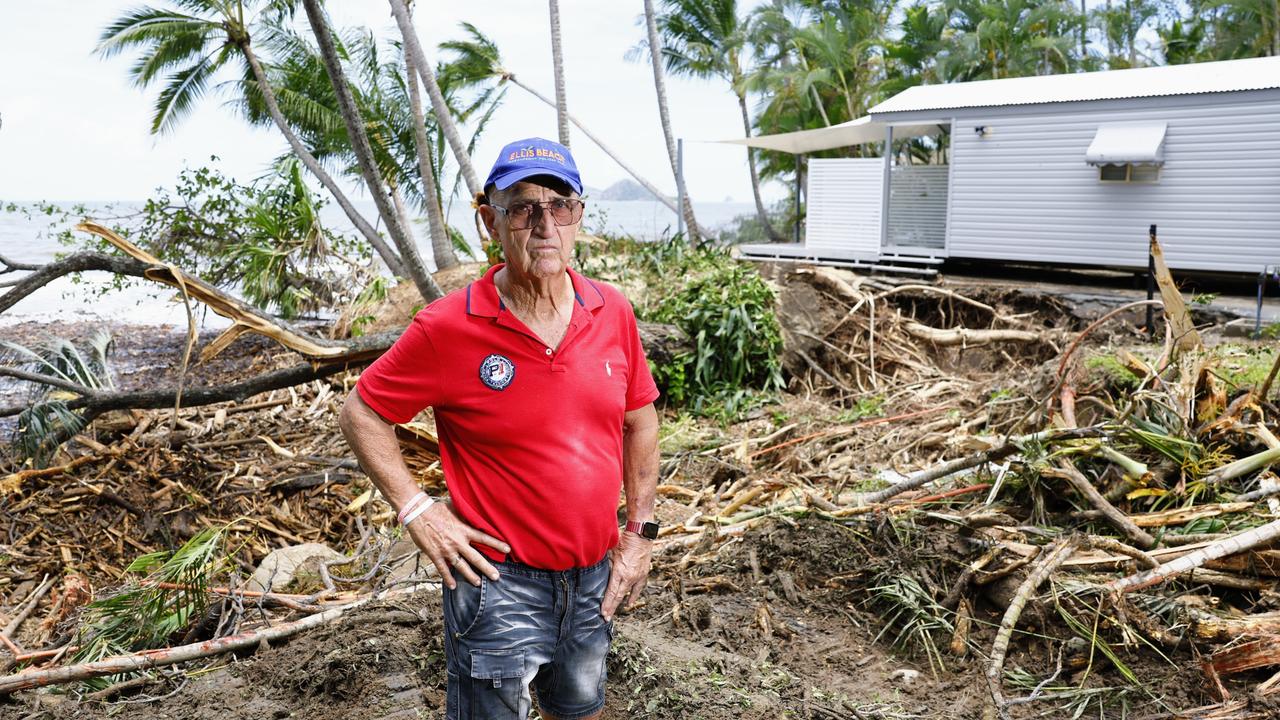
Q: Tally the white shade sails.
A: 1